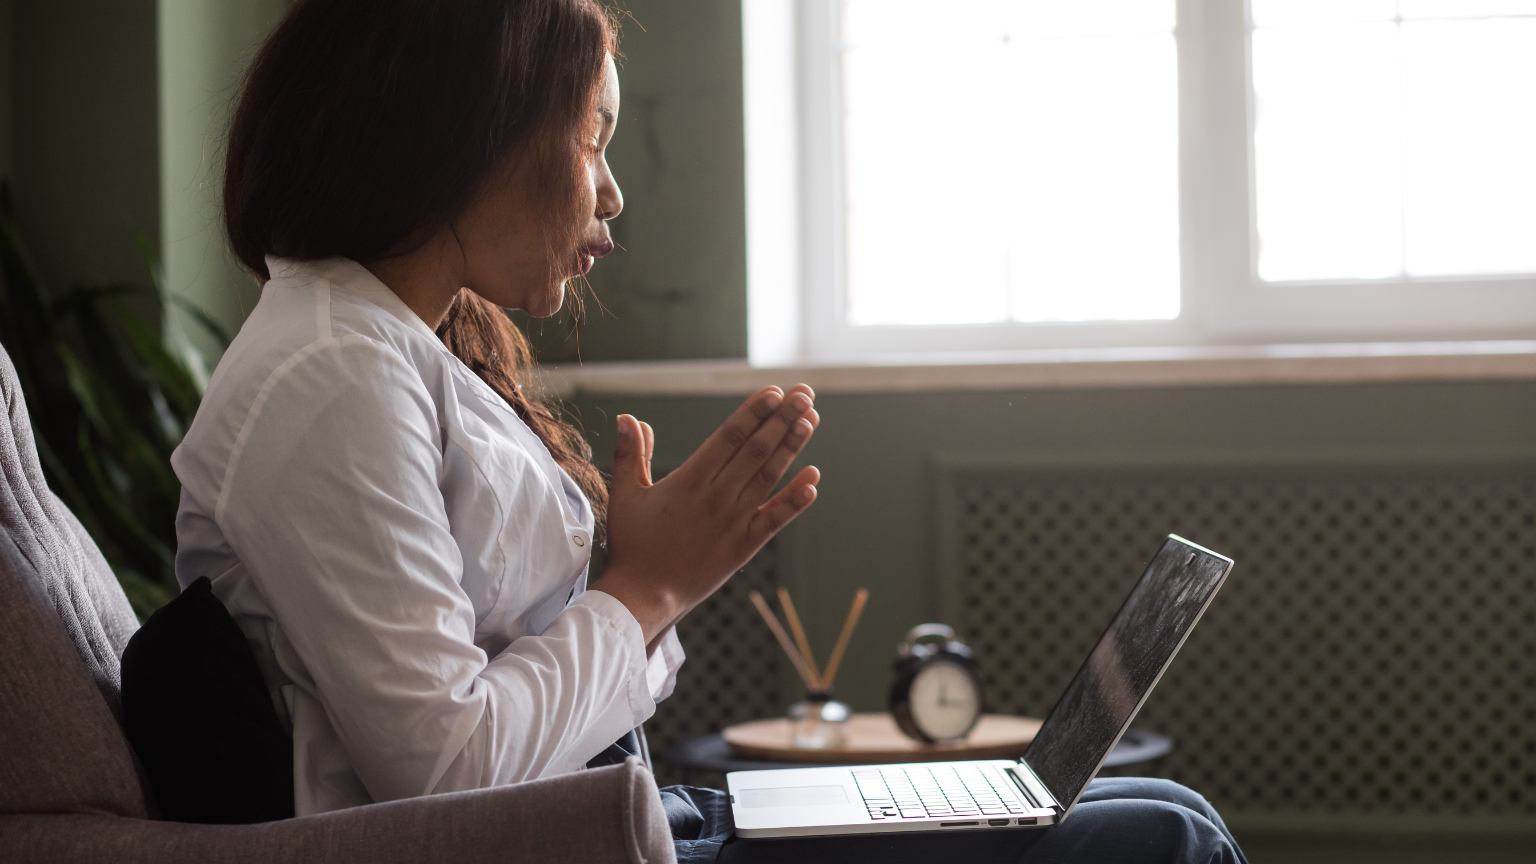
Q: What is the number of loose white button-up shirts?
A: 1